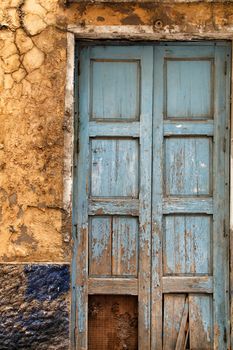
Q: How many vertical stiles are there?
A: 4